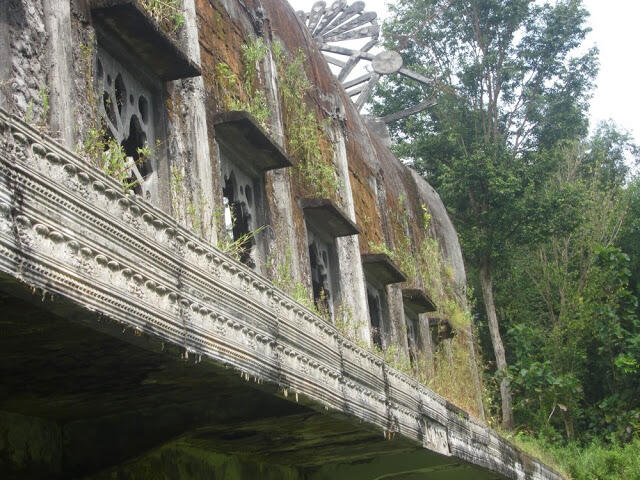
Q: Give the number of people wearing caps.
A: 0